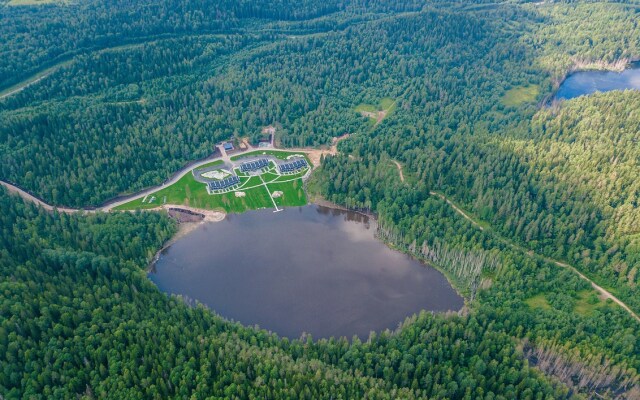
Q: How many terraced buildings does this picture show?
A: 3